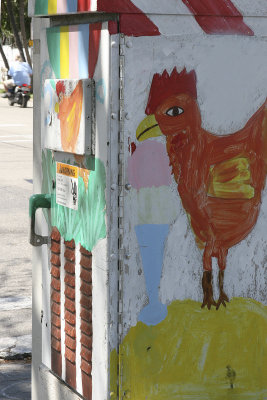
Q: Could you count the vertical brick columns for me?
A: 3